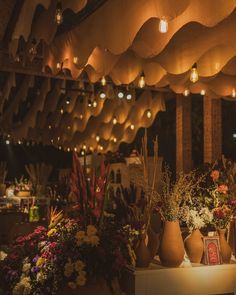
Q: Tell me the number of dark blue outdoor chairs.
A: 0